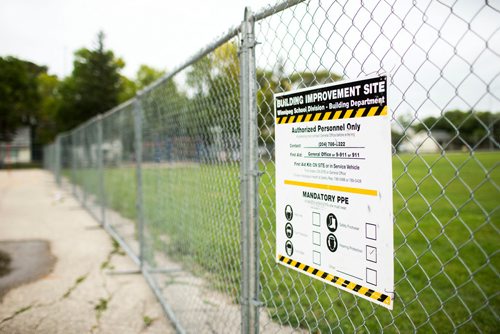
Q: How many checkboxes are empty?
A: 5